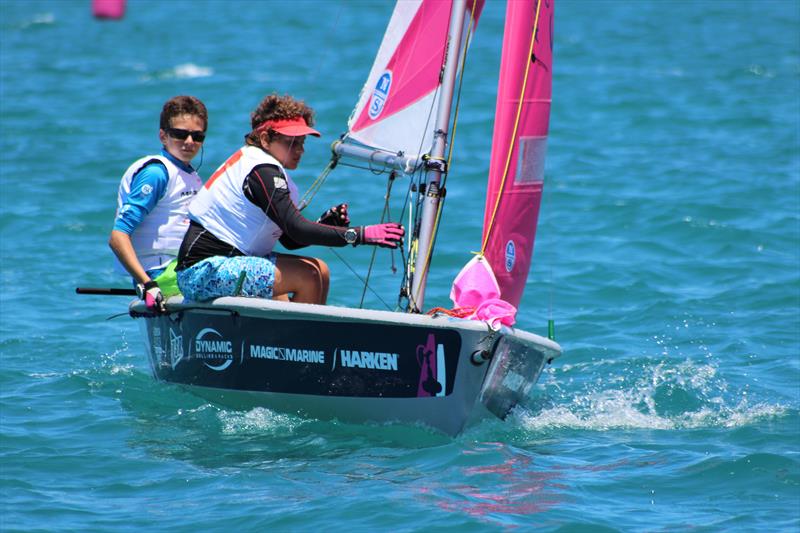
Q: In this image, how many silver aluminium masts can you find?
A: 1